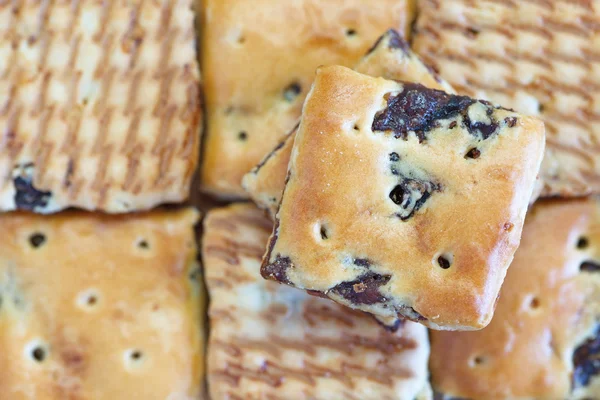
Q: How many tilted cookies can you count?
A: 2